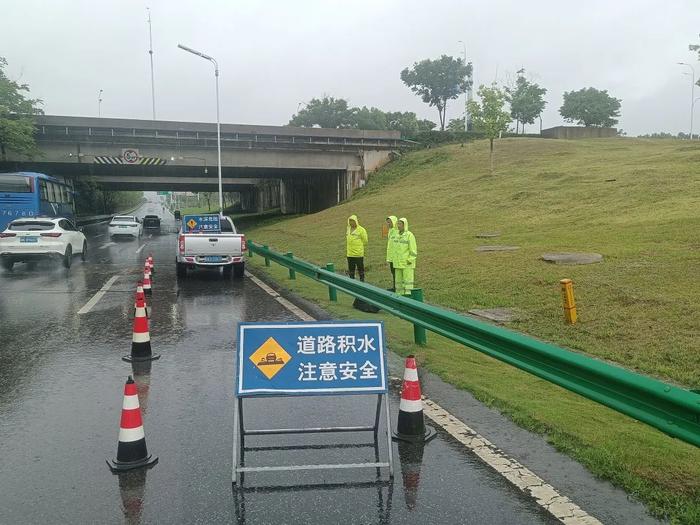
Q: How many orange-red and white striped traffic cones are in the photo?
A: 7